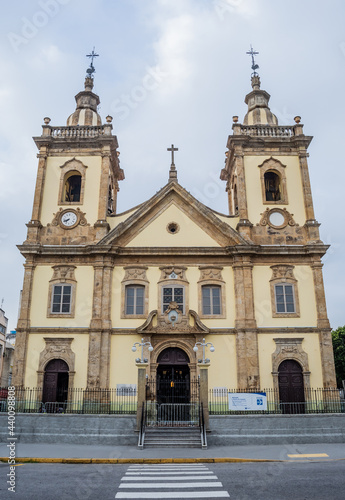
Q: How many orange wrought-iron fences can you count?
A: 0